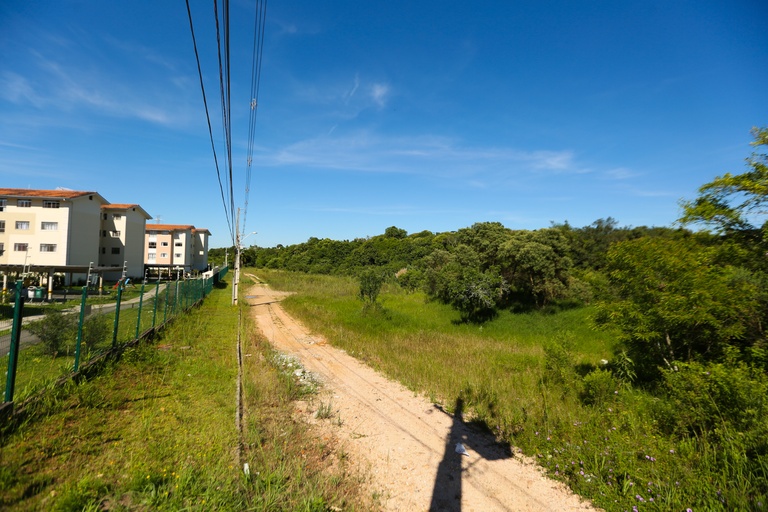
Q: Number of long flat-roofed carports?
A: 2